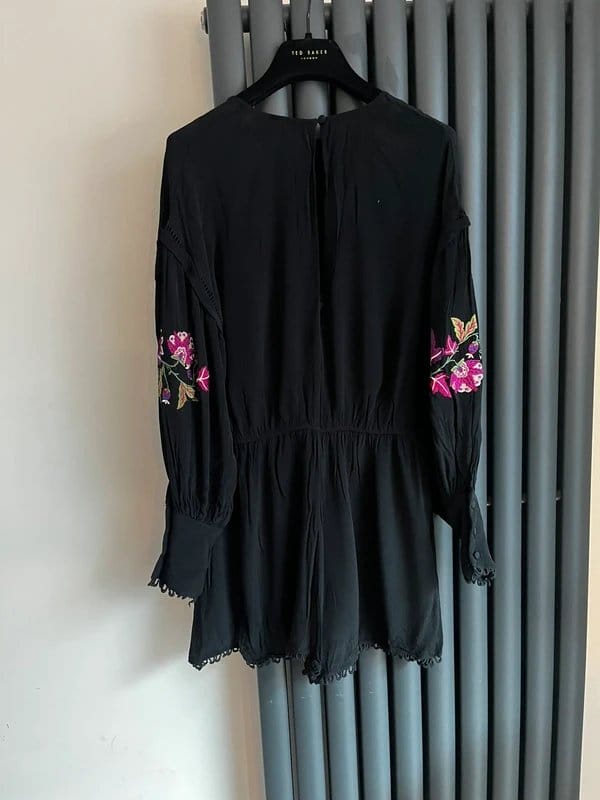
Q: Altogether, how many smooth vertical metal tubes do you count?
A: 10